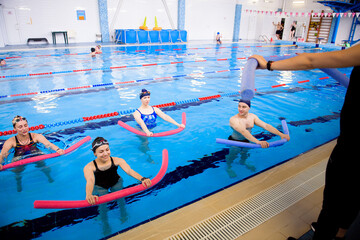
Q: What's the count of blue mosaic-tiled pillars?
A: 3